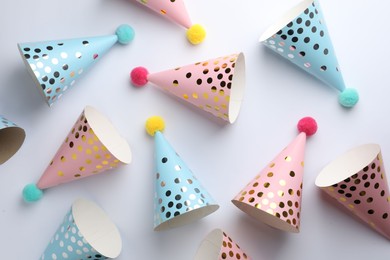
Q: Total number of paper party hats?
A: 11